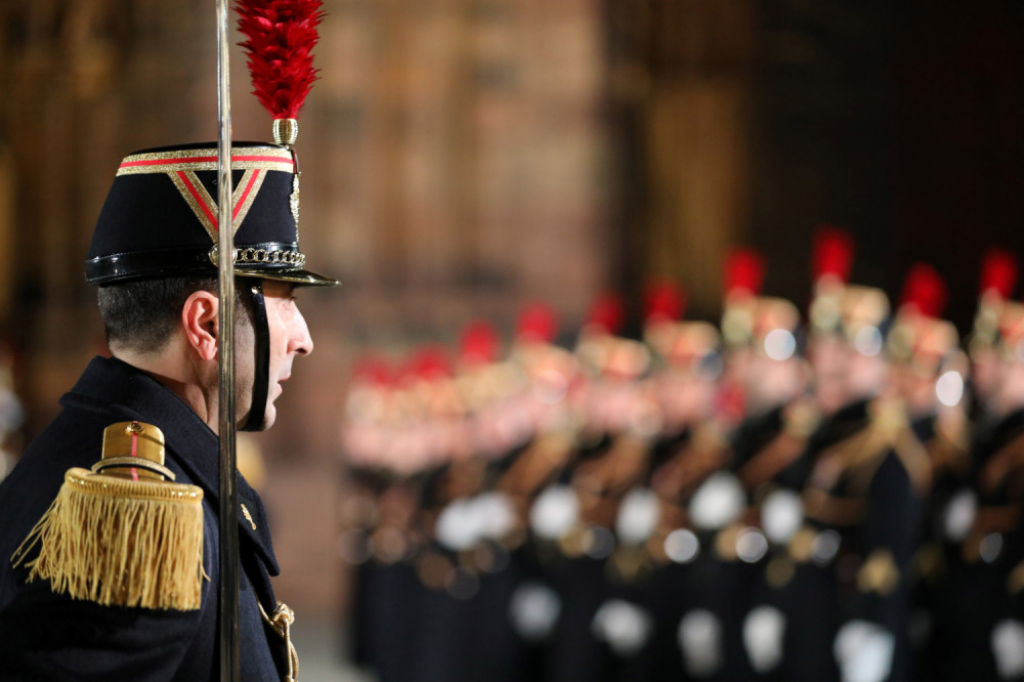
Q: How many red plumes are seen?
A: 11